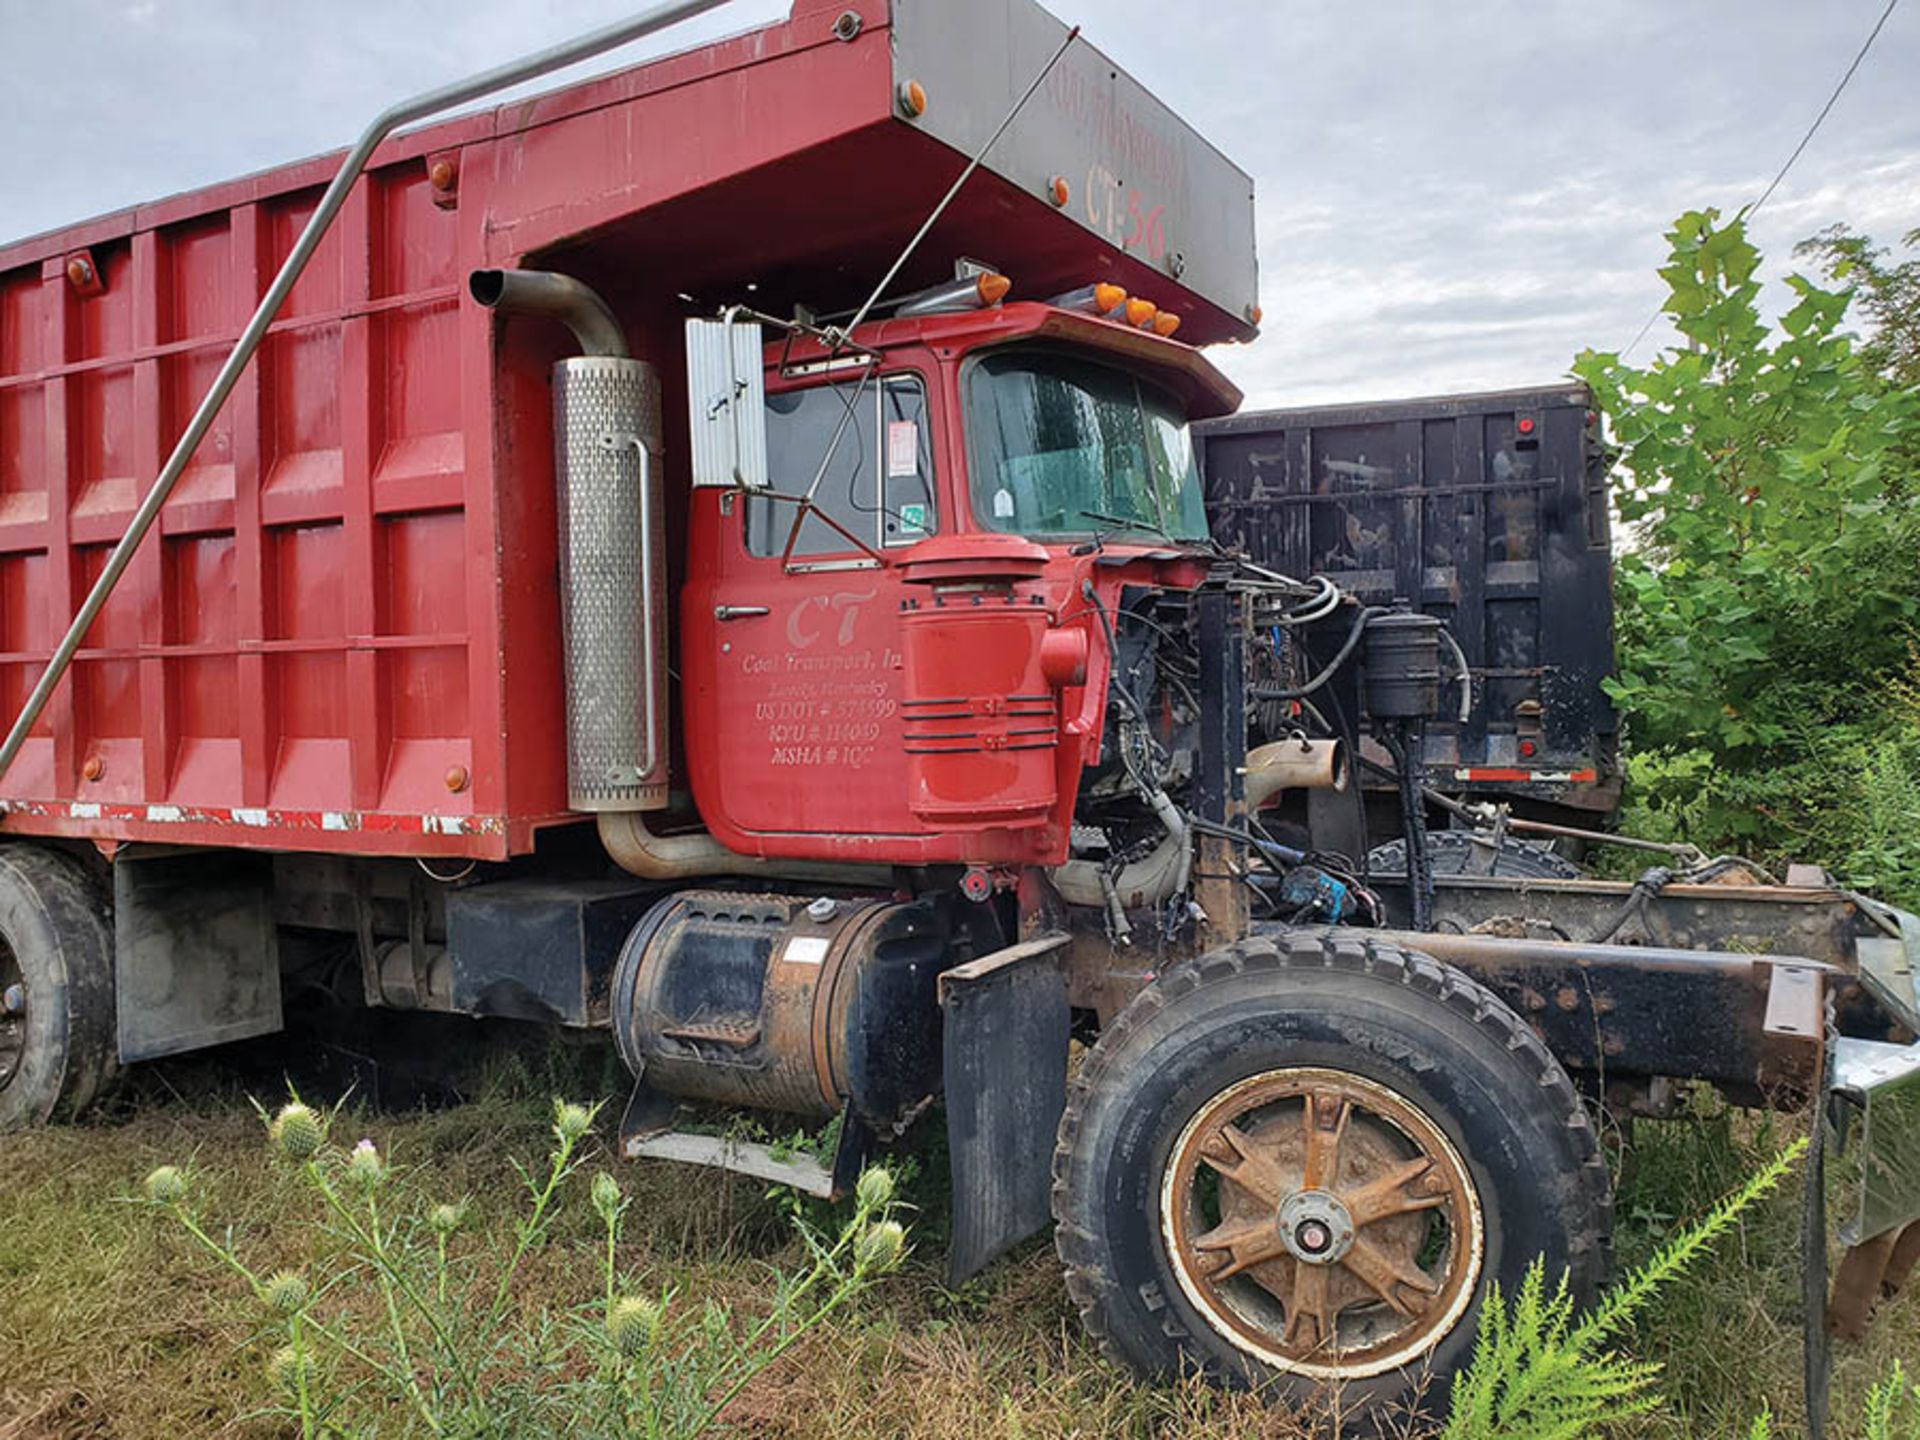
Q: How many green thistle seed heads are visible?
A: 11